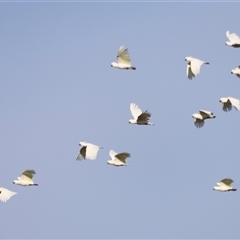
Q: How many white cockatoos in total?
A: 12